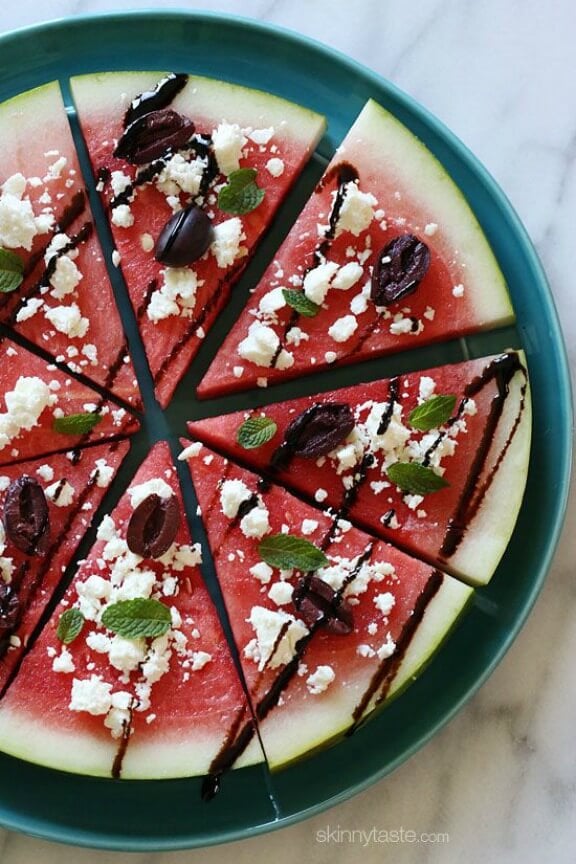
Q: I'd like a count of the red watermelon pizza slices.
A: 8